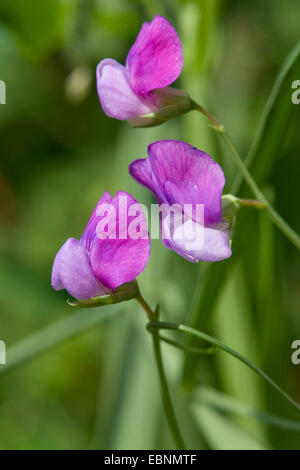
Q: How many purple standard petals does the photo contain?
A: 3